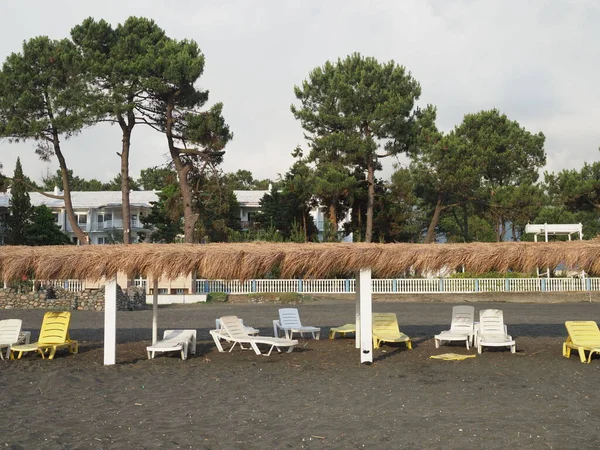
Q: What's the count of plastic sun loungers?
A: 11